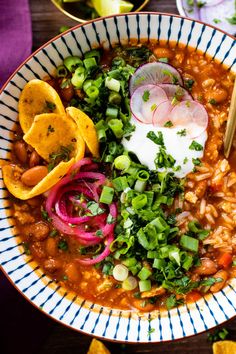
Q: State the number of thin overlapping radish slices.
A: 5